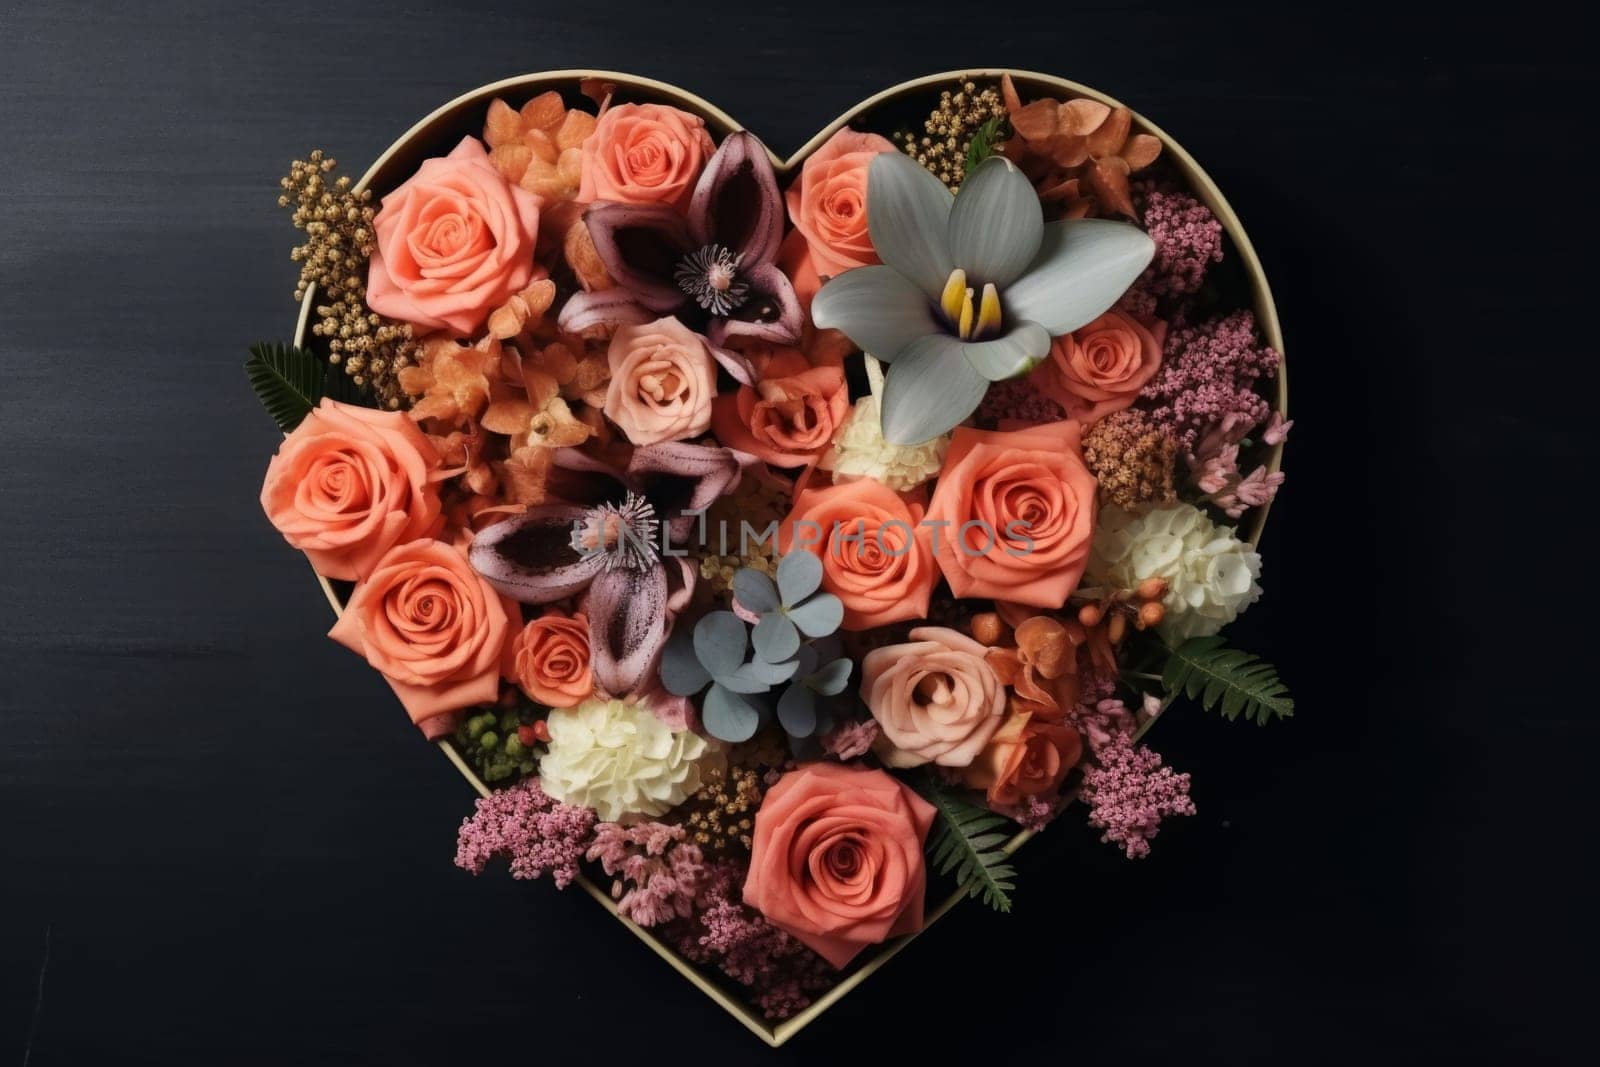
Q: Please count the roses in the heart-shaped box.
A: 14